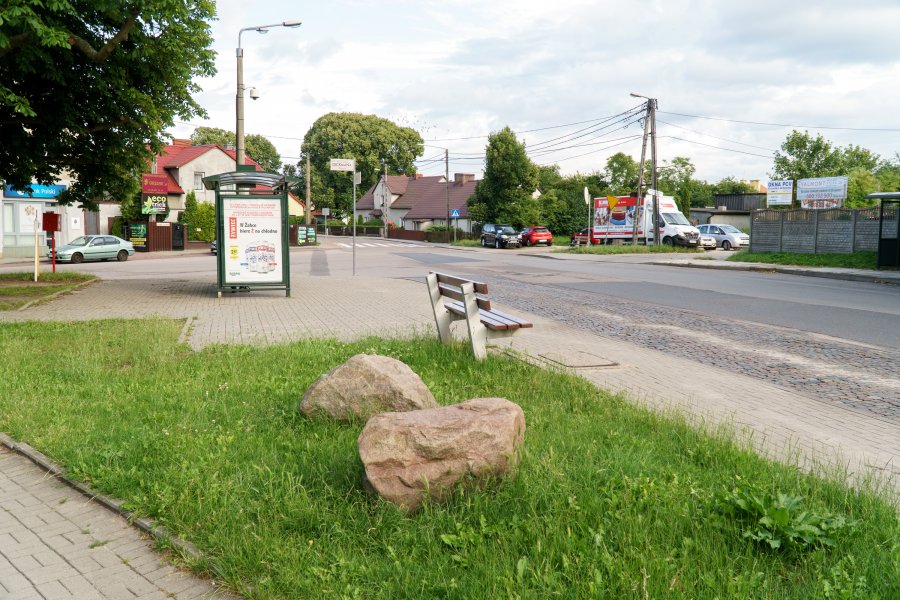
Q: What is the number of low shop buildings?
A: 1